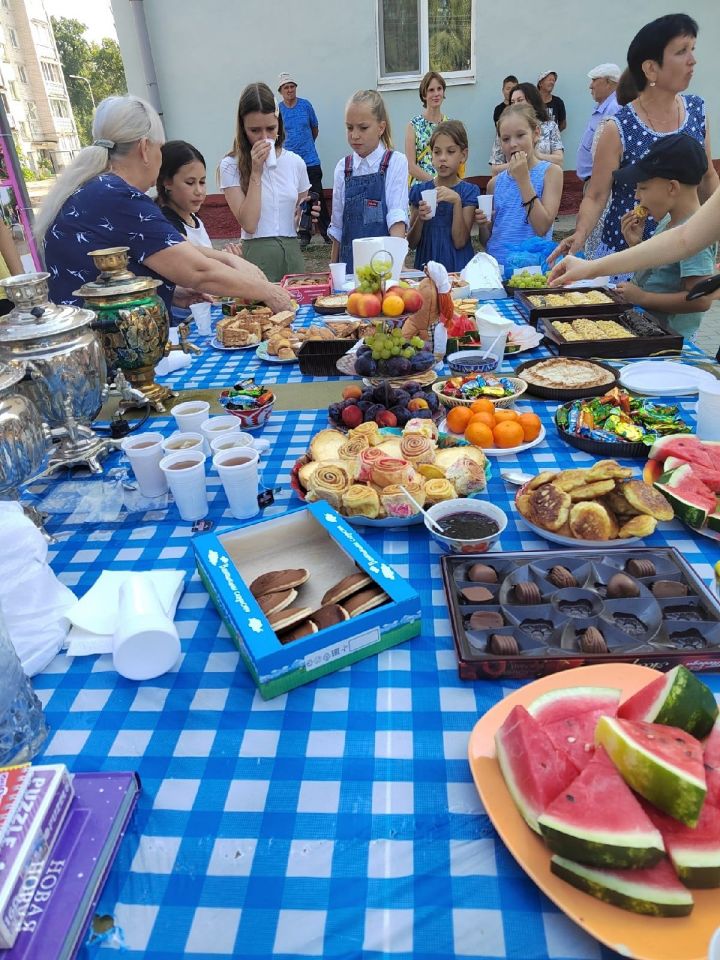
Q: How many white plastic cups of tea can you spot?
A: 7